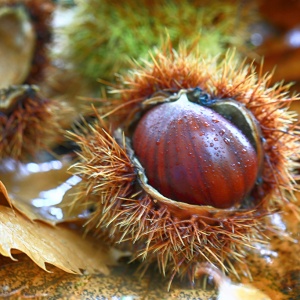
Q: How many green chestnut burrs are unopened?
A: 1